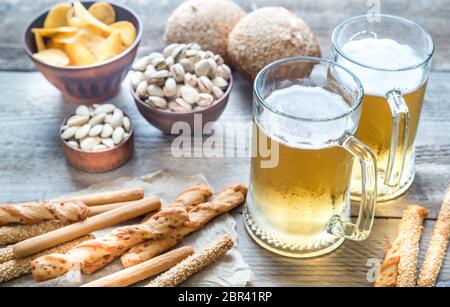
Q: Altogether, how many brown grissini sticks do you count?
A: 4